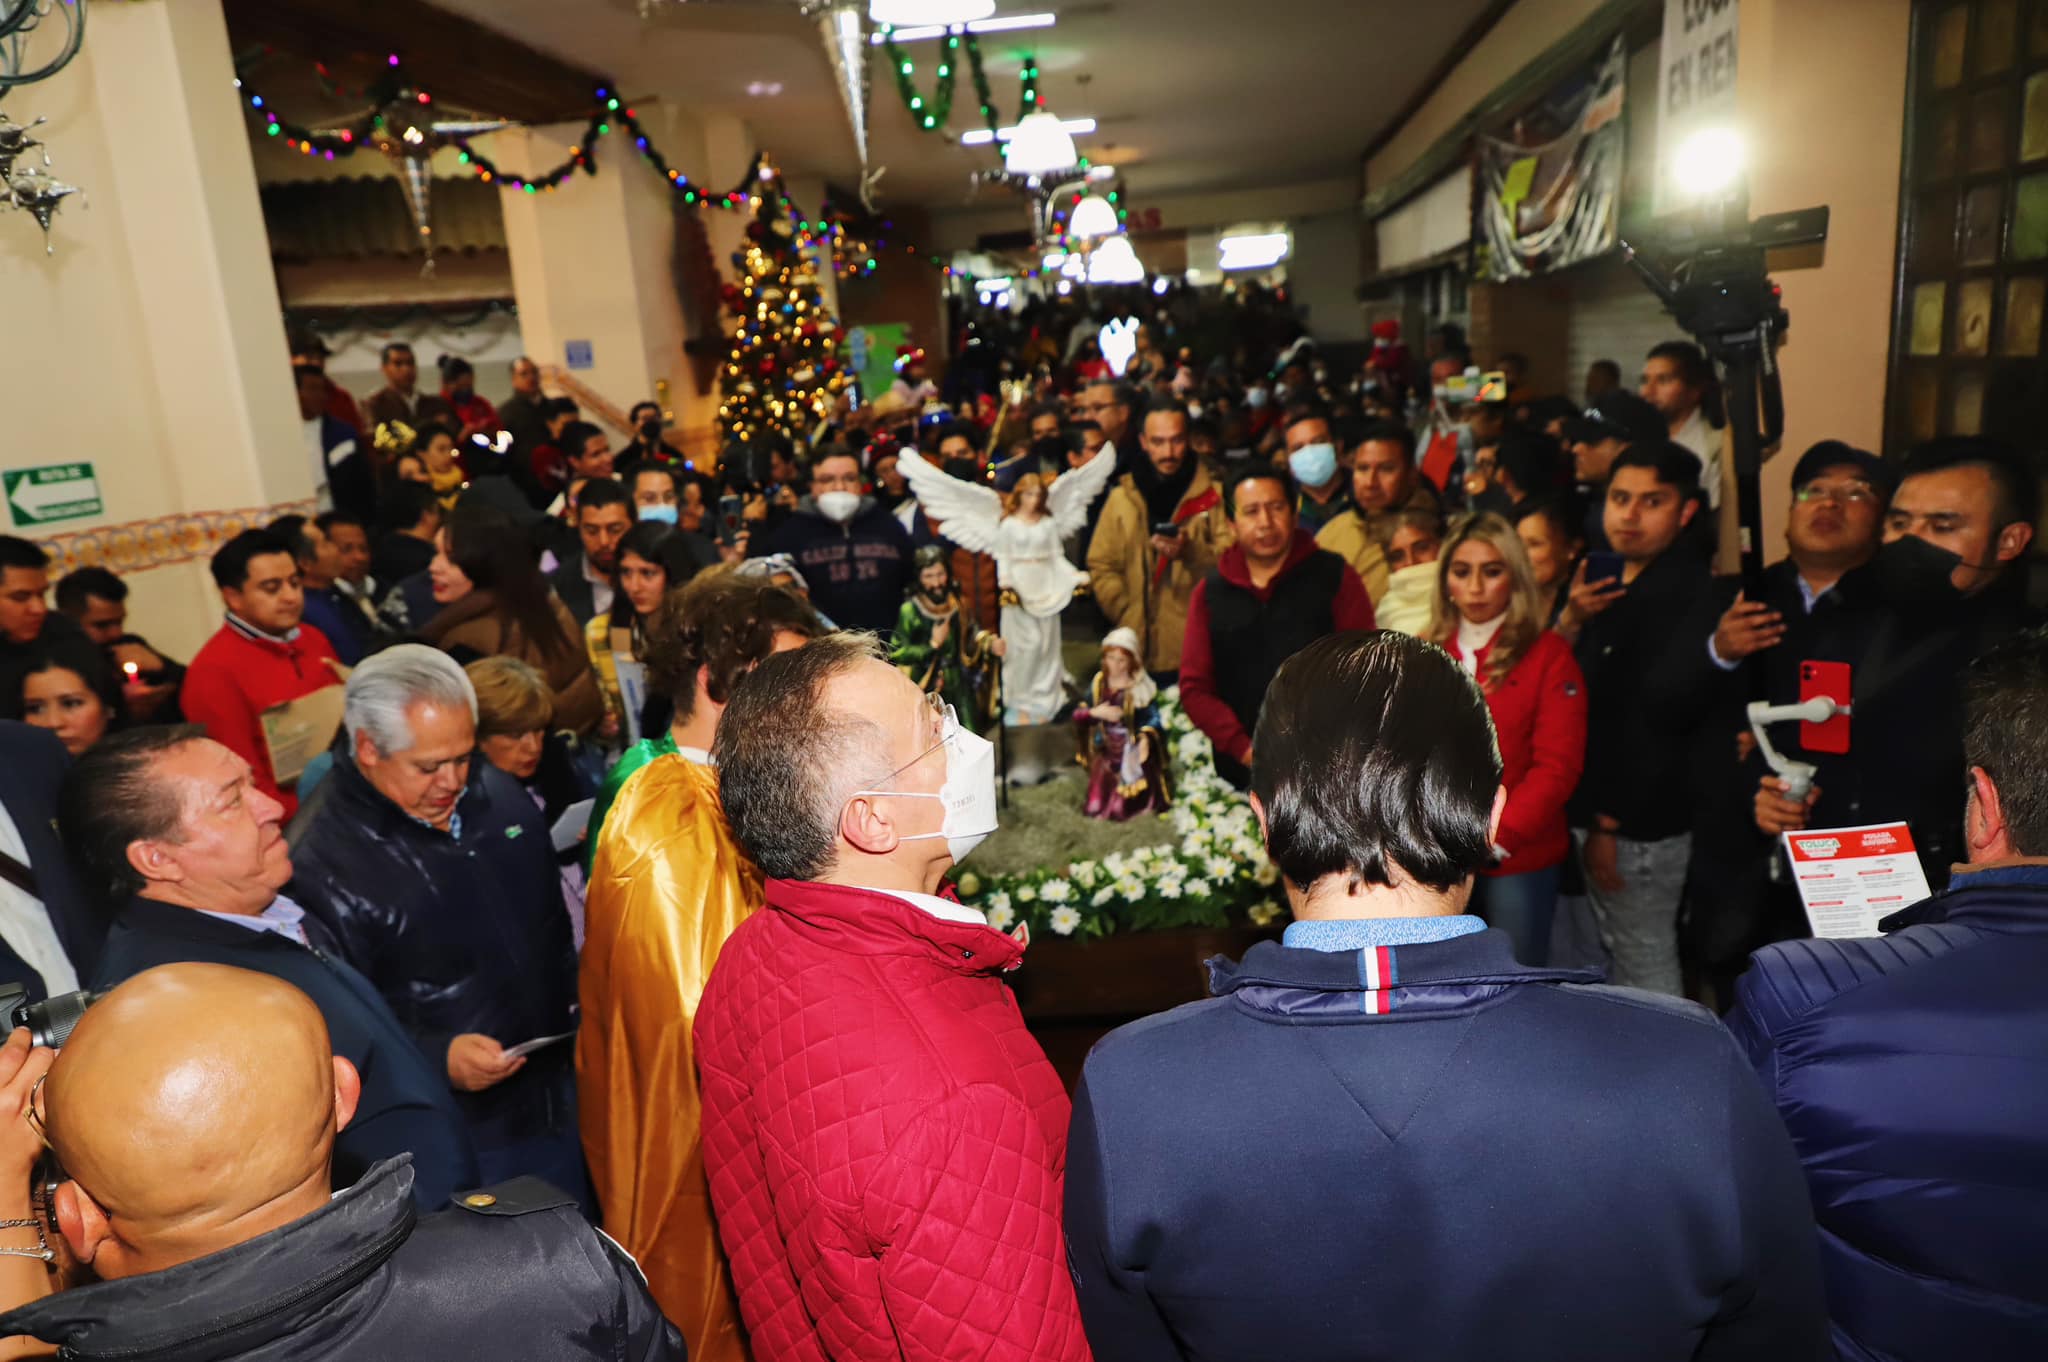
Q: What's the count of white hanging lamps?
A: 4